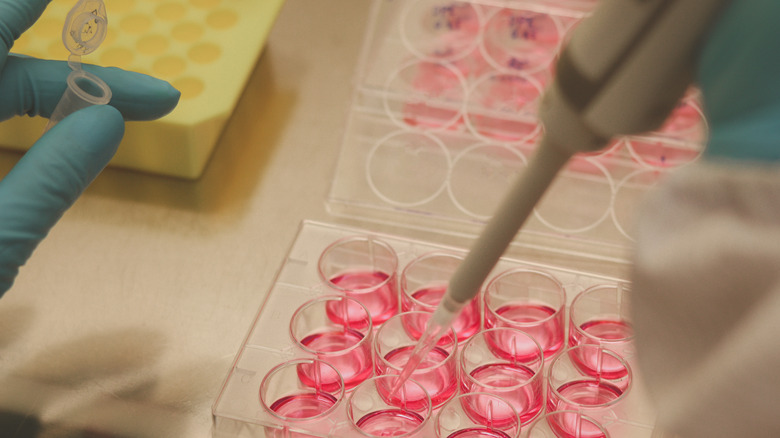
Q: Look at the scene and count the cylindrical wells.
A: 12